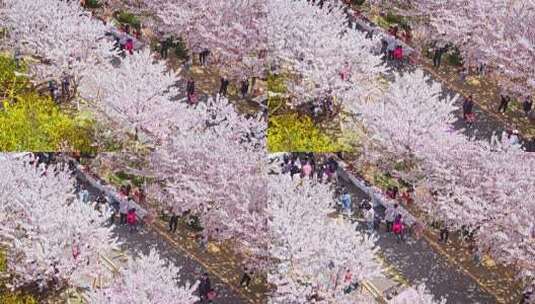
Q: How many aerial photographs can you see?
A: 4